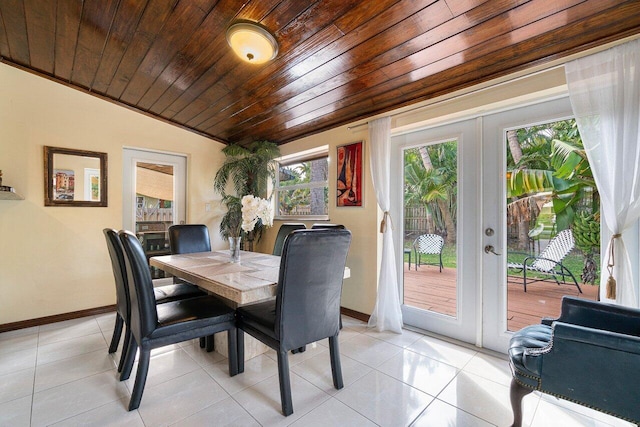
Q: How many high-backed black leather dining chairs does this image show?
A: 6